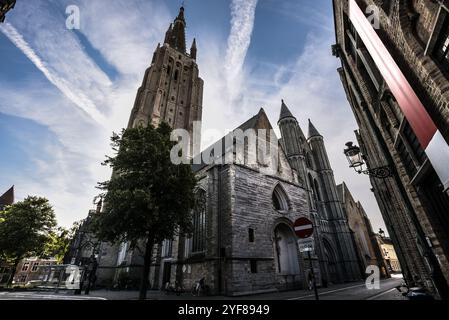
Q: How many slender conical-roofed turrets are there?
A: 2